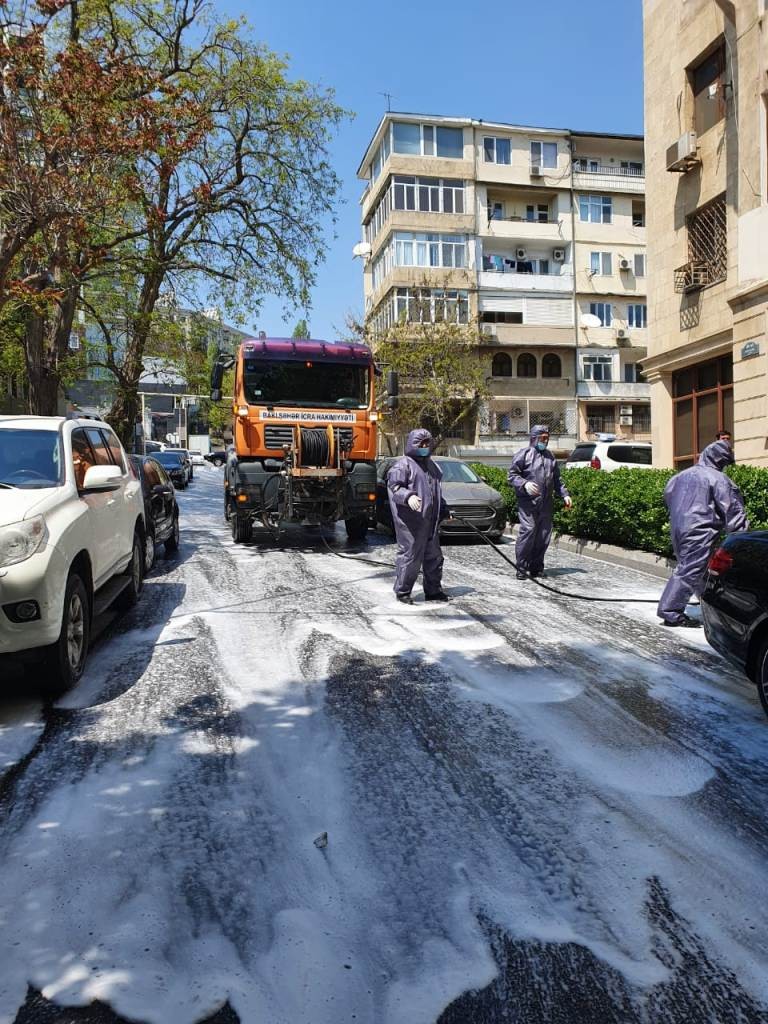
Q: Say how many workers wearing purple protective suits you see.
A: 3